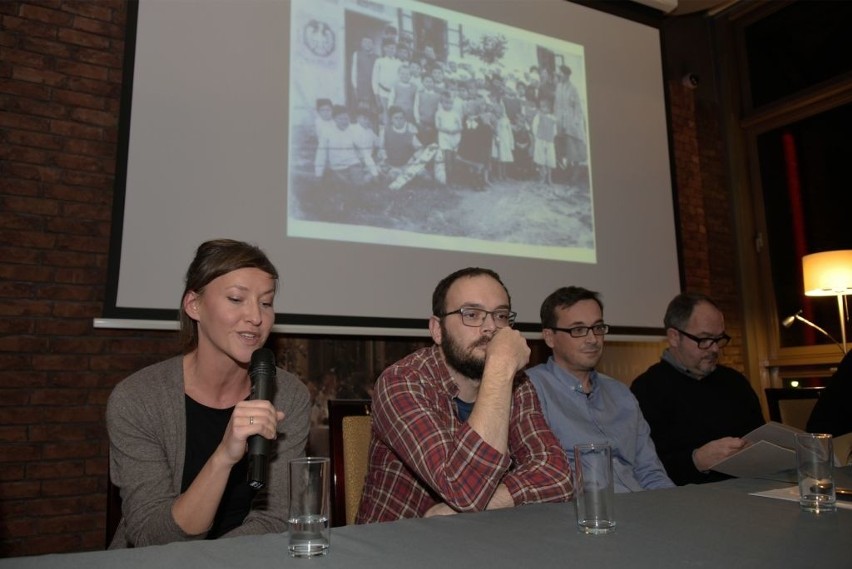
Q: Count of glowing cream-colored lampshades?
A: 1